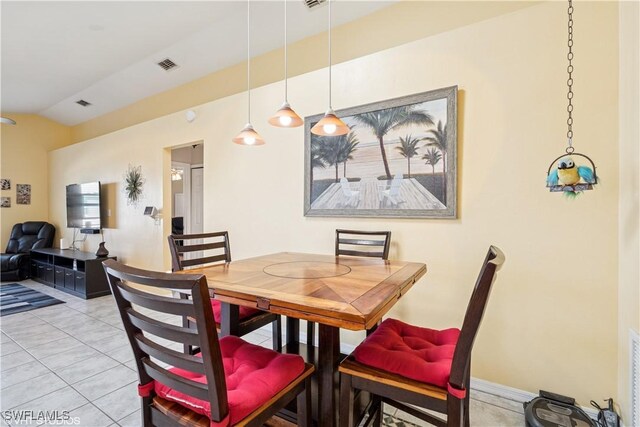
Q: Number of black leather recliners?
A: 1